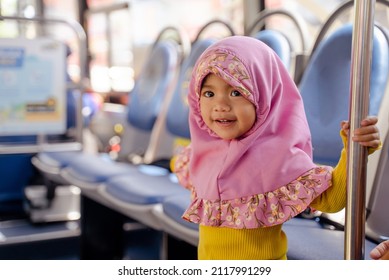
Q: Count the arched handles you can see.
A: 4